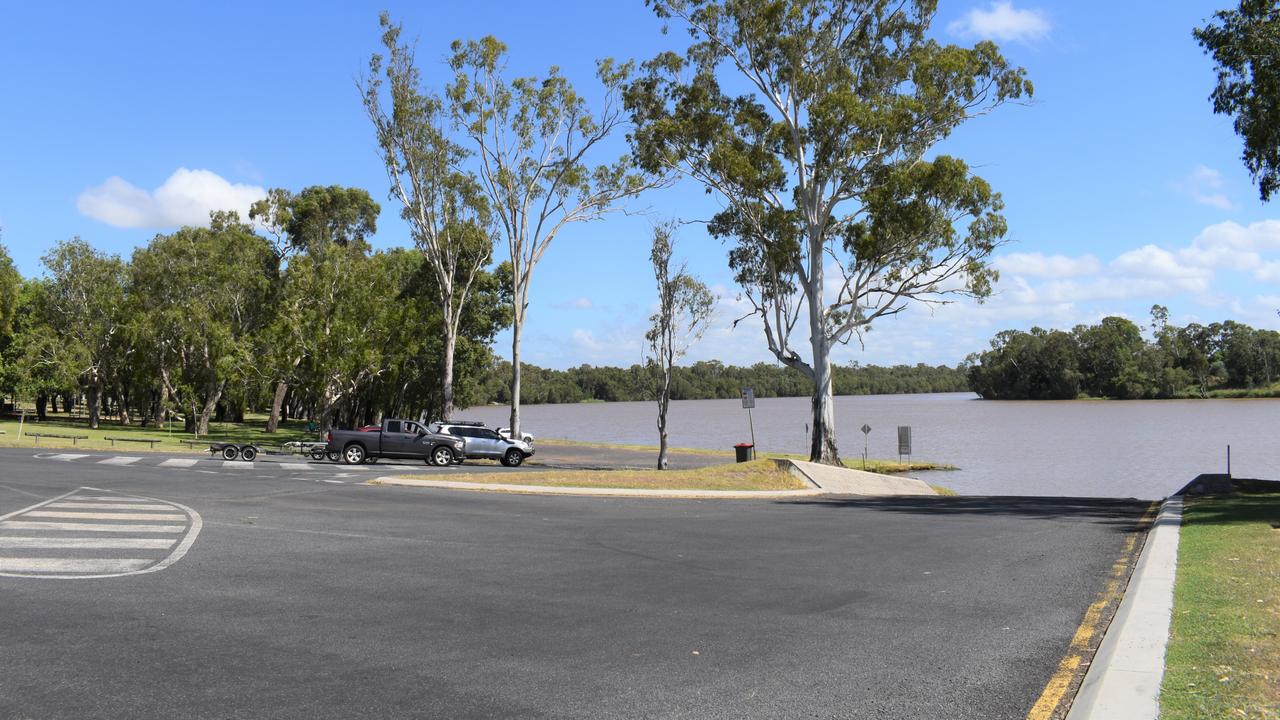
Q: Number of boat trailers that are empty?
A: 2